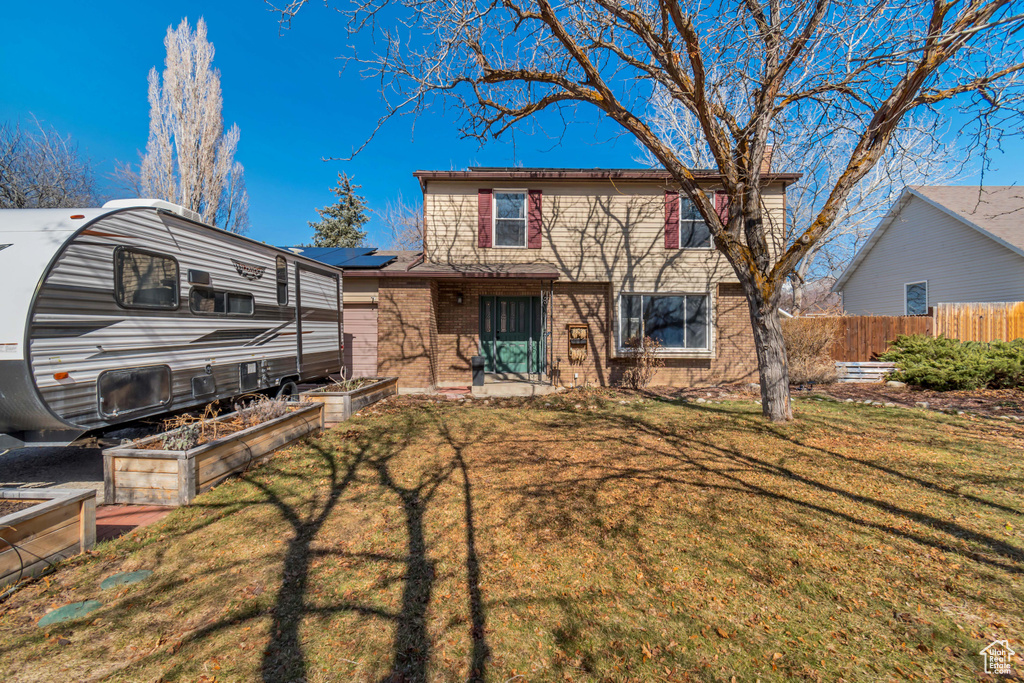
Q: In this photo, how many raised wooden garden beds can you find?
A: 3